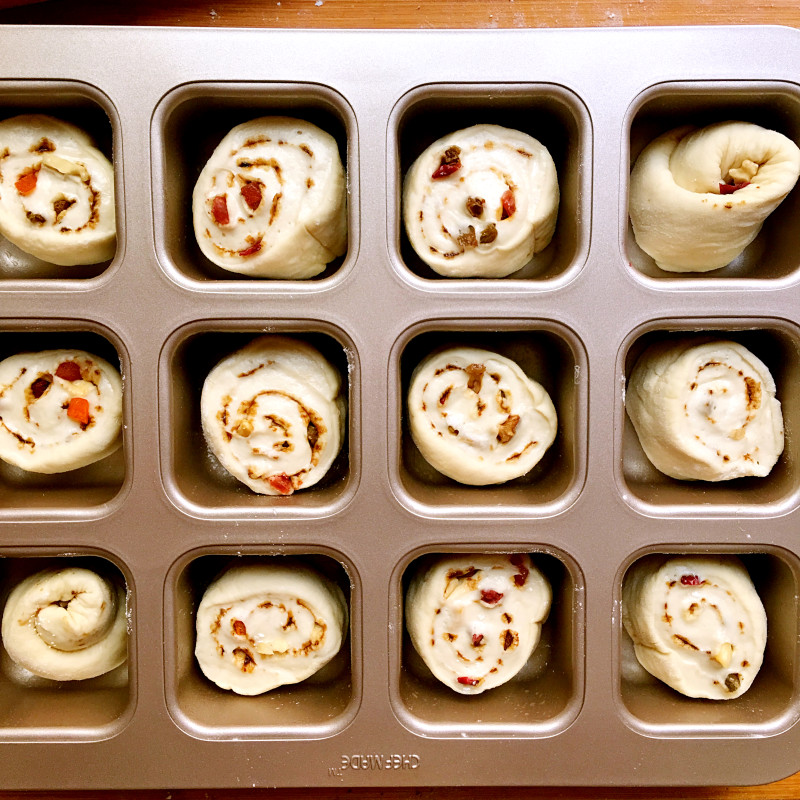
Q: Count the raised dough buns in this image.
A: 12